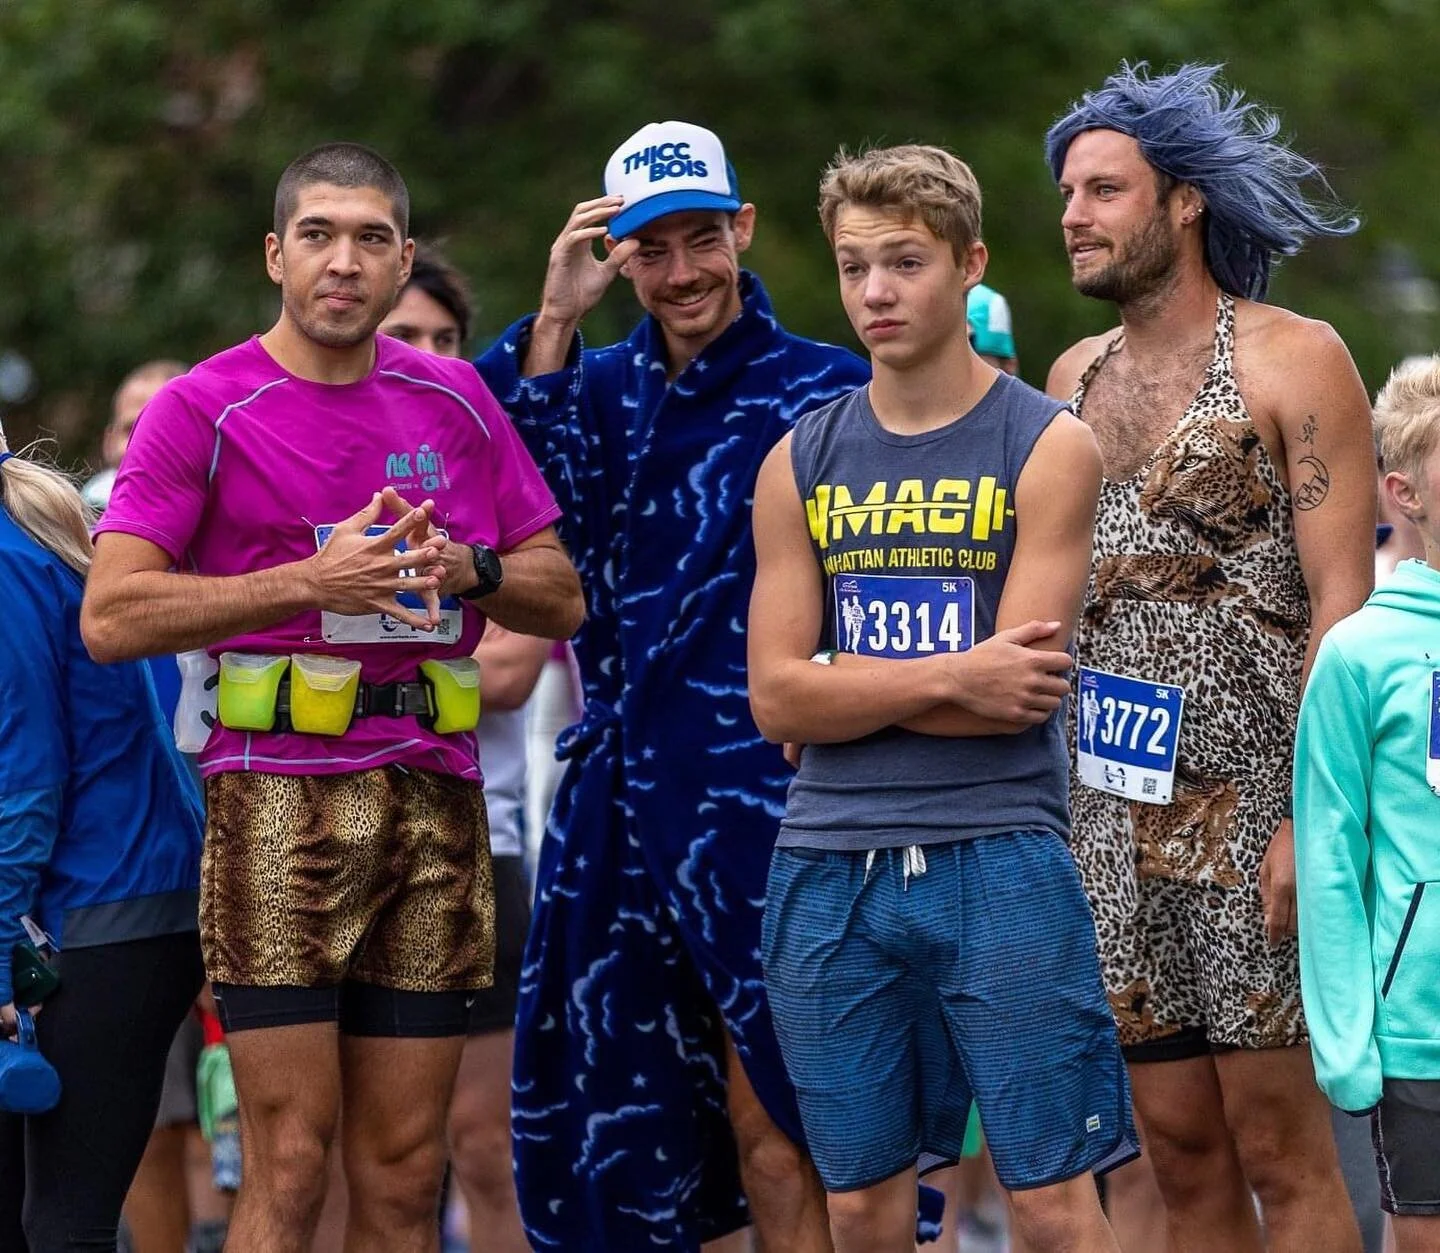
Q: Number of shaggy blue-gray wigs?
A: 1